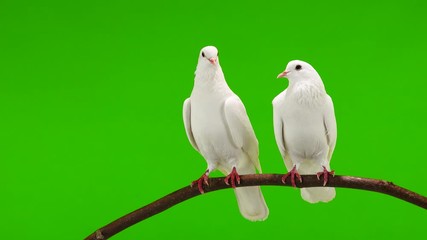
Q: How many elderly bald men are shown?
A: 0